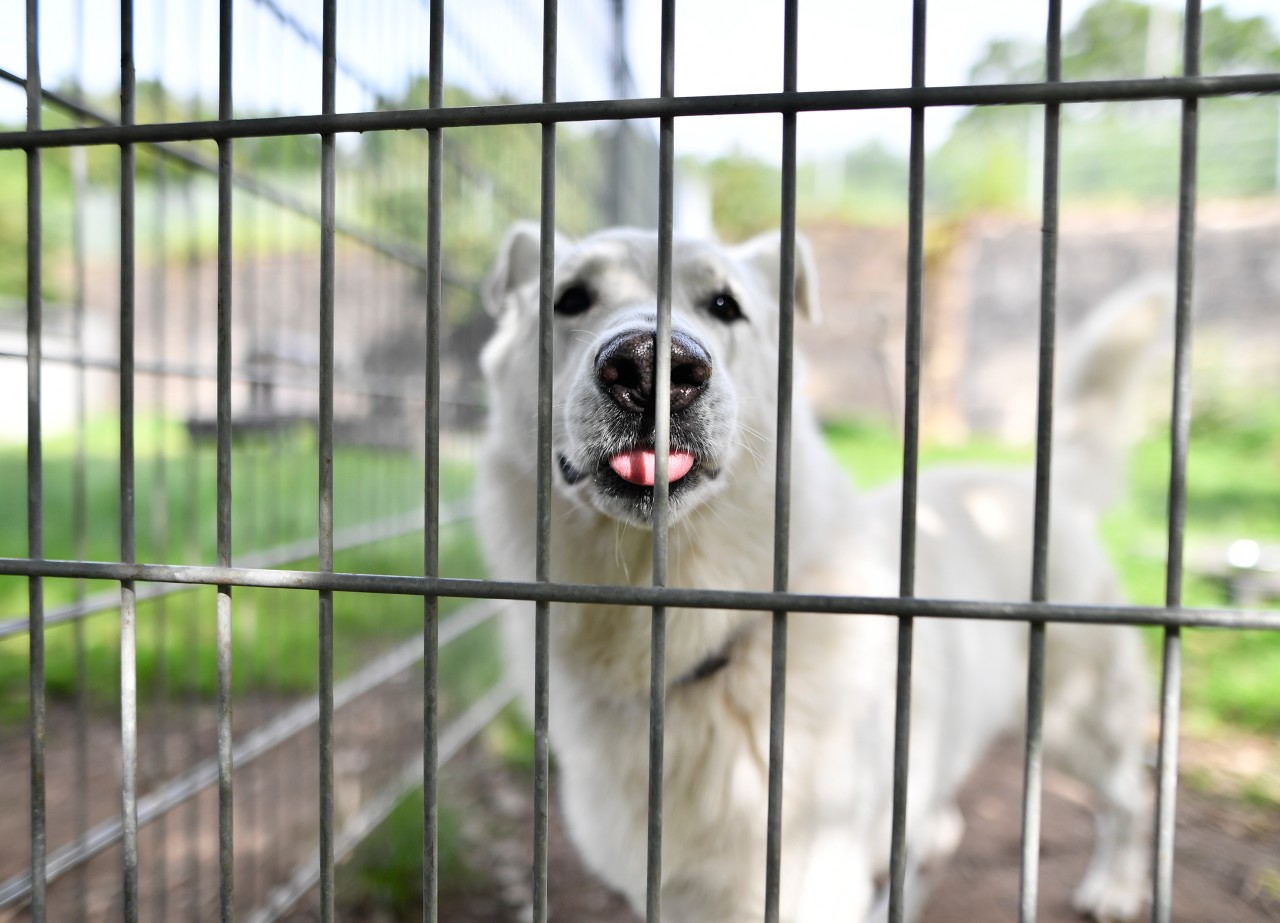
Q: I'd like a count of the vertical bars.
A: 11